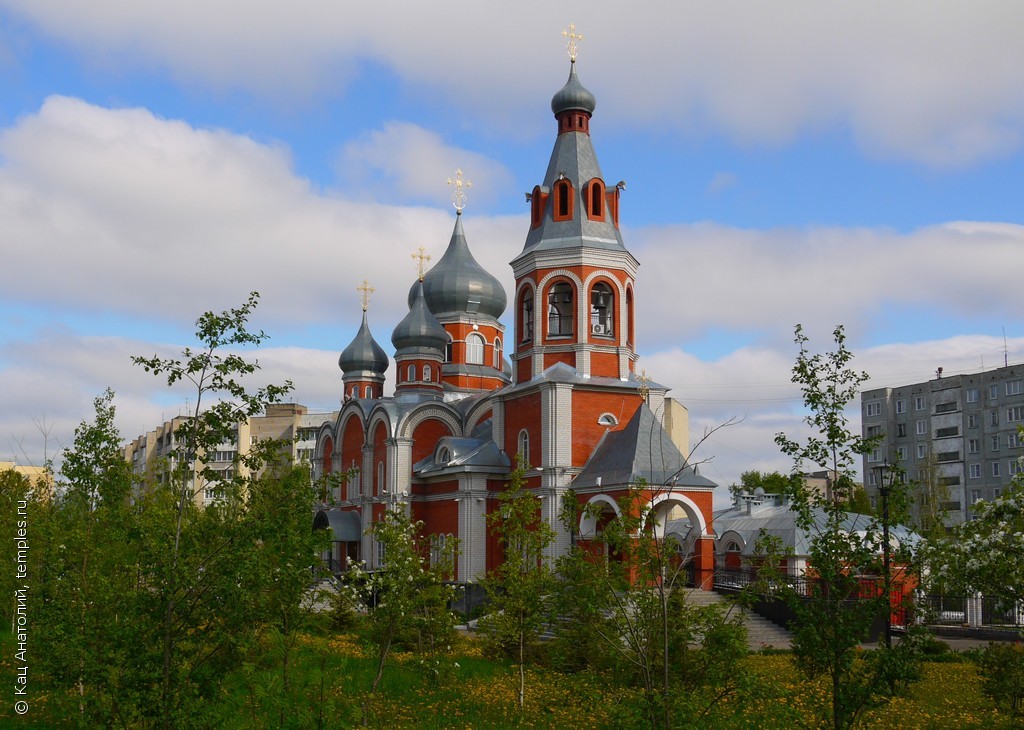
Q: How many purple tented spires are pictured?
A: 0